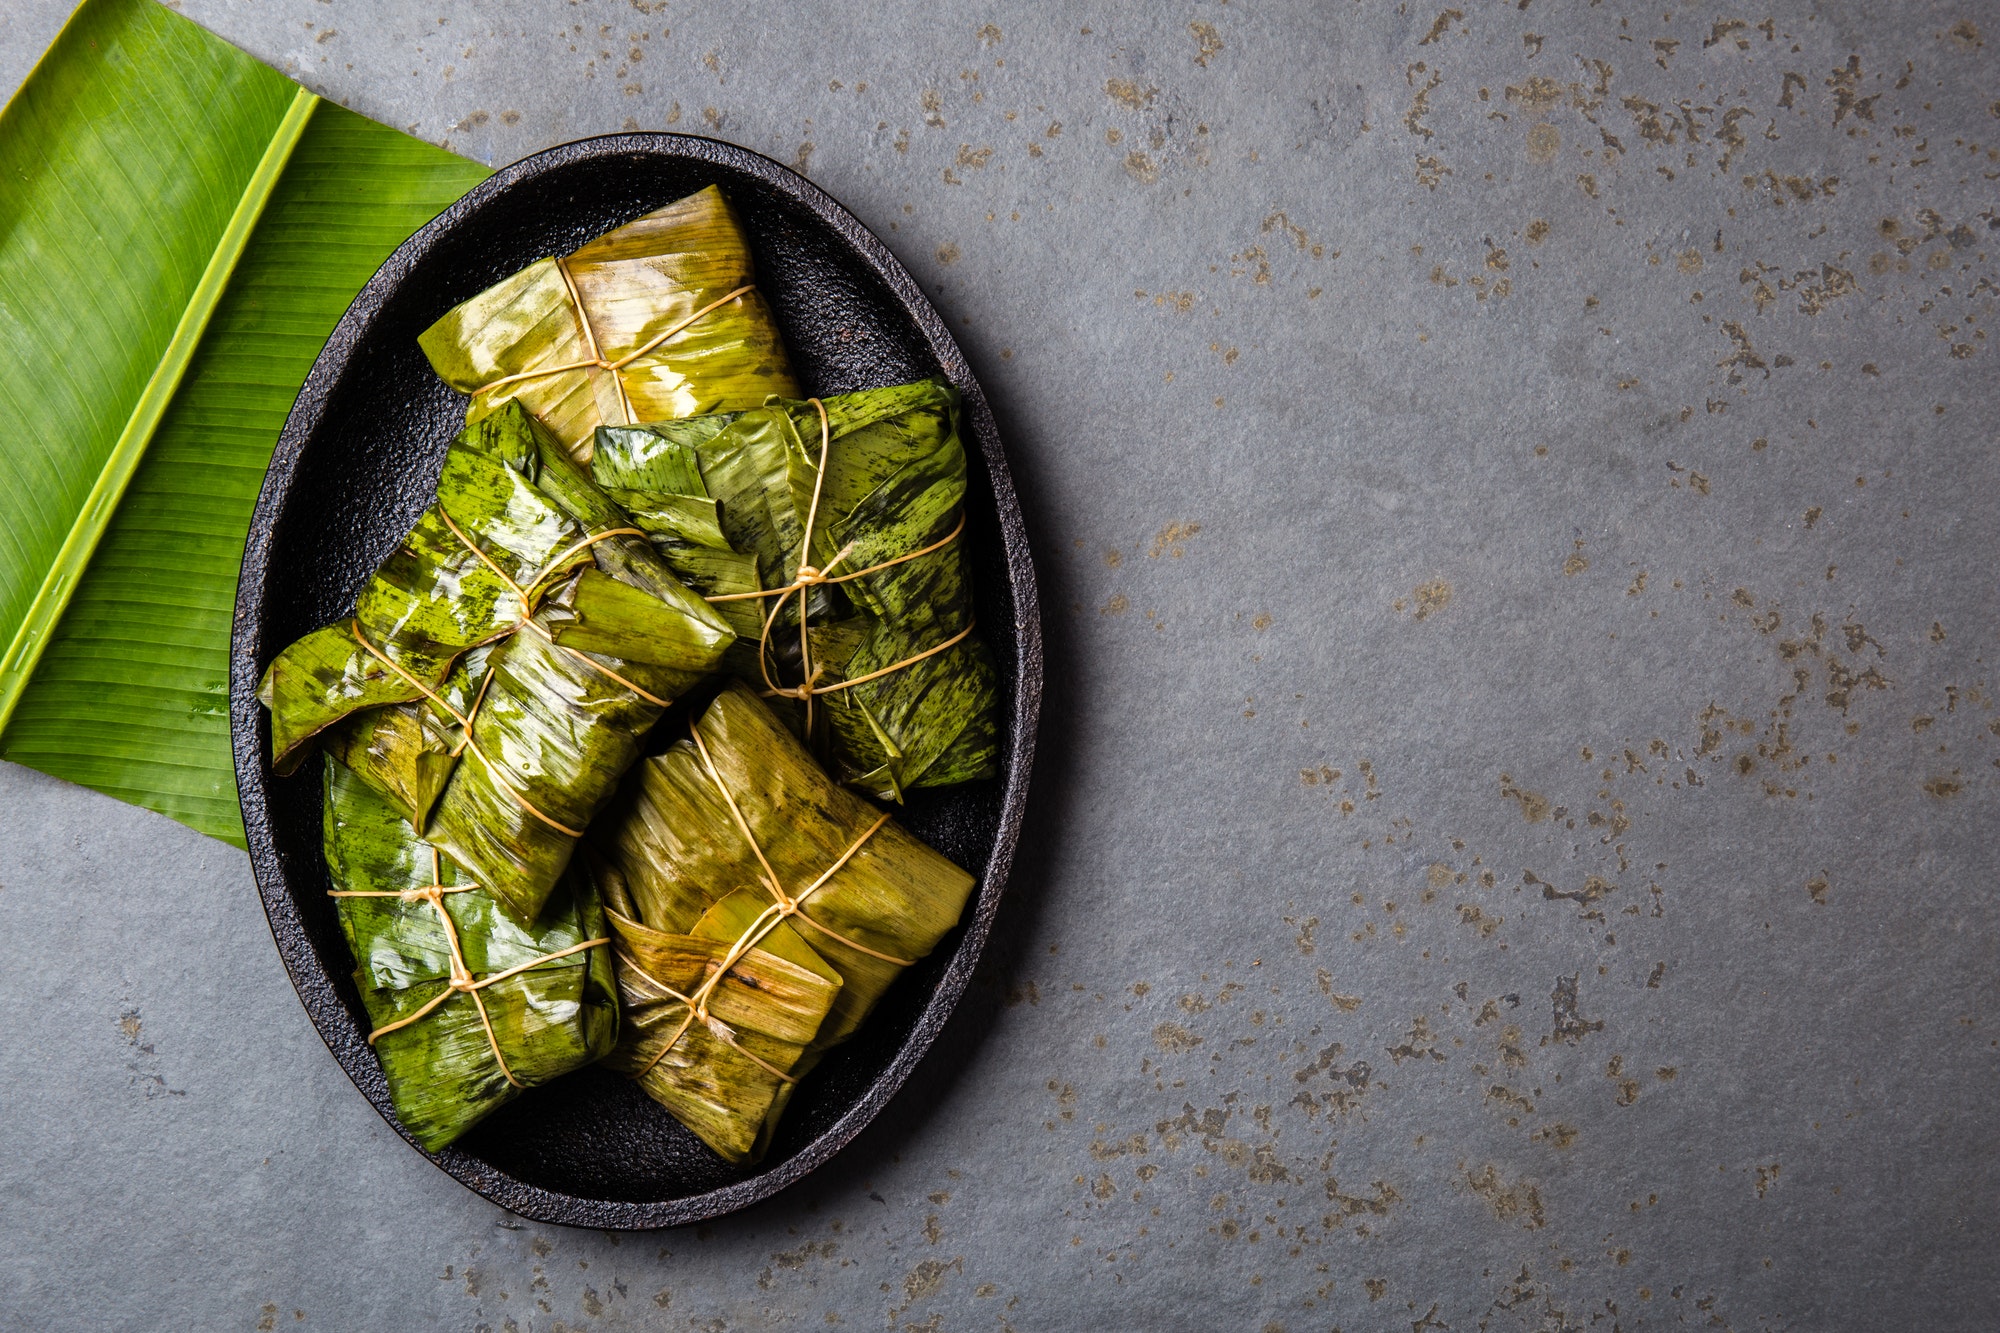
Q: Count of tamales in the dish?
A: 5